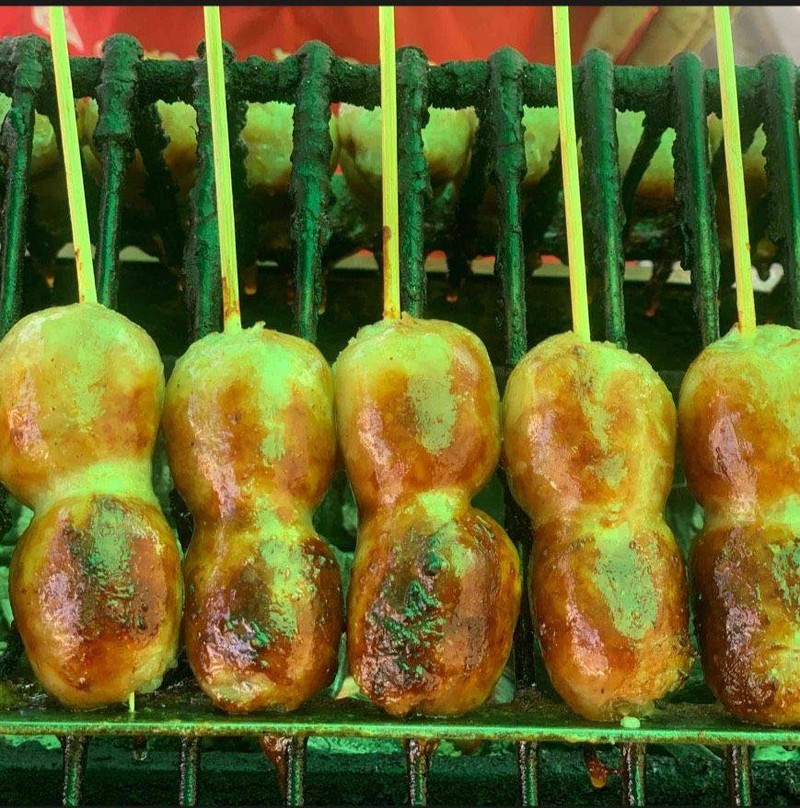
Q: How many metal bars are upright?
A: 9